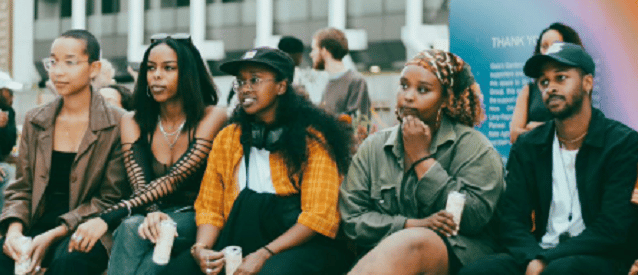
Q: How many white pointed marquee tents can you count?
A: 0